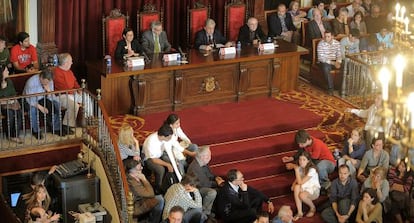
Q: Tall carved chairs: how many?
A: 4